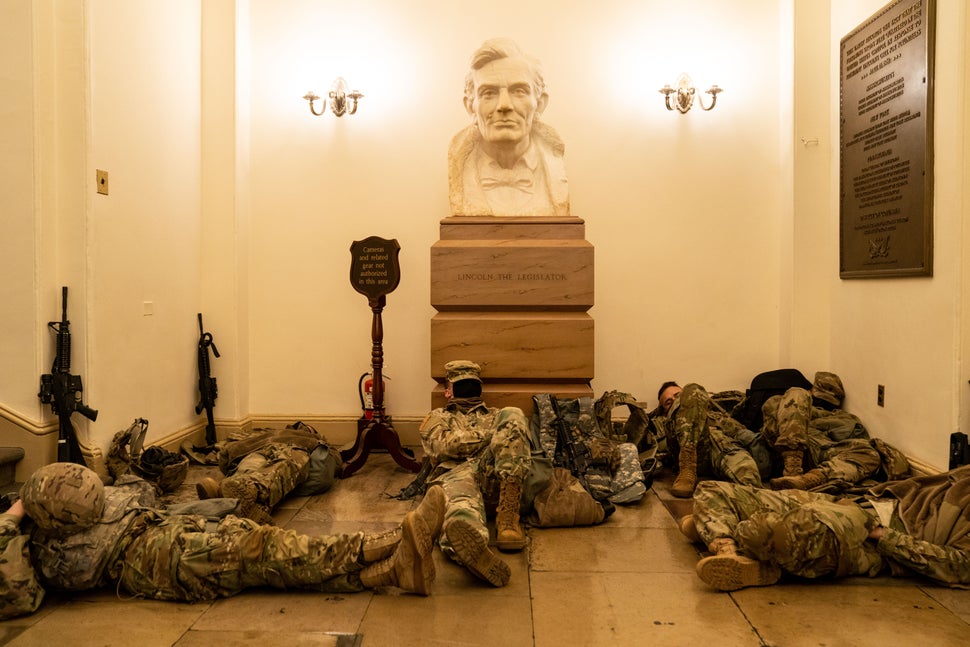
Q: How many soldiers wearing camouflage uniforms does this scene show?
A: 6